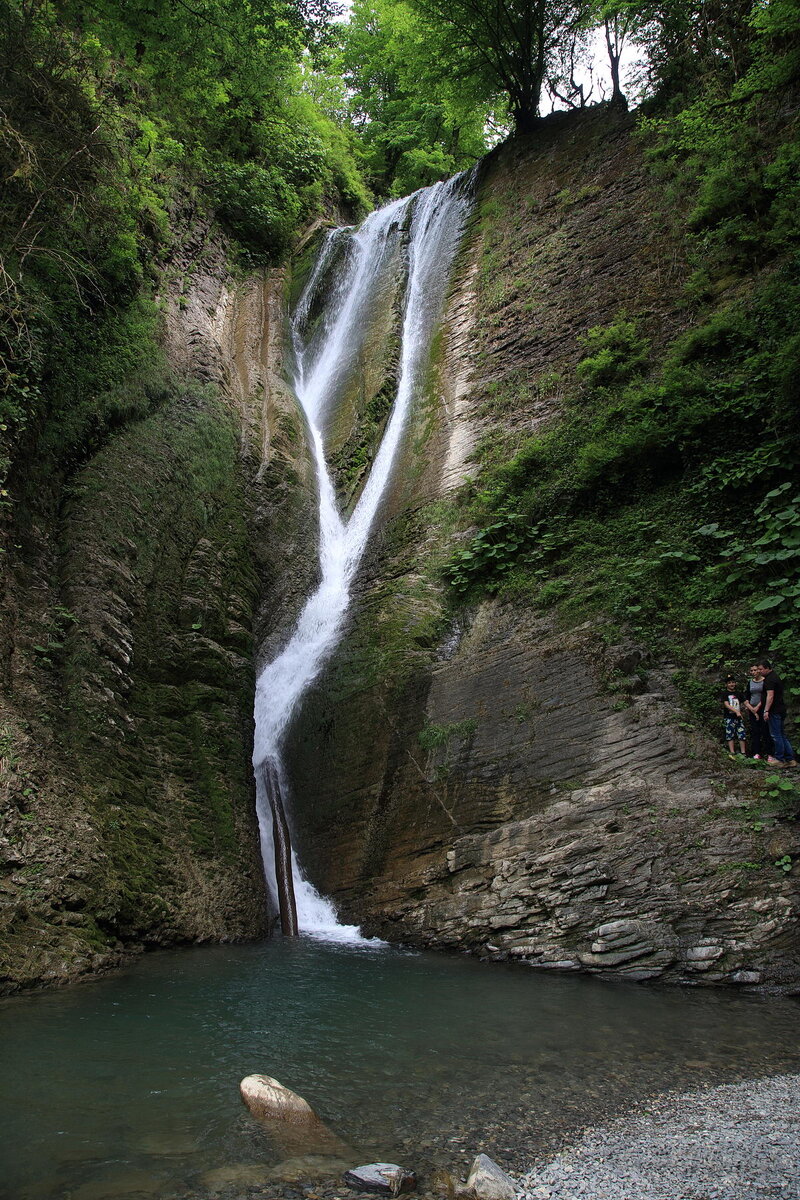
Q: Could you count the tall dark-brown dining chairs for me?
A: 0